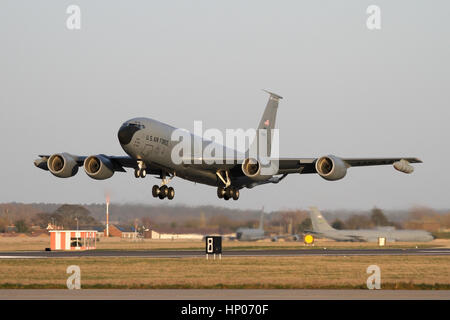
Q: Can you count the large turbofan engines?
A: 4